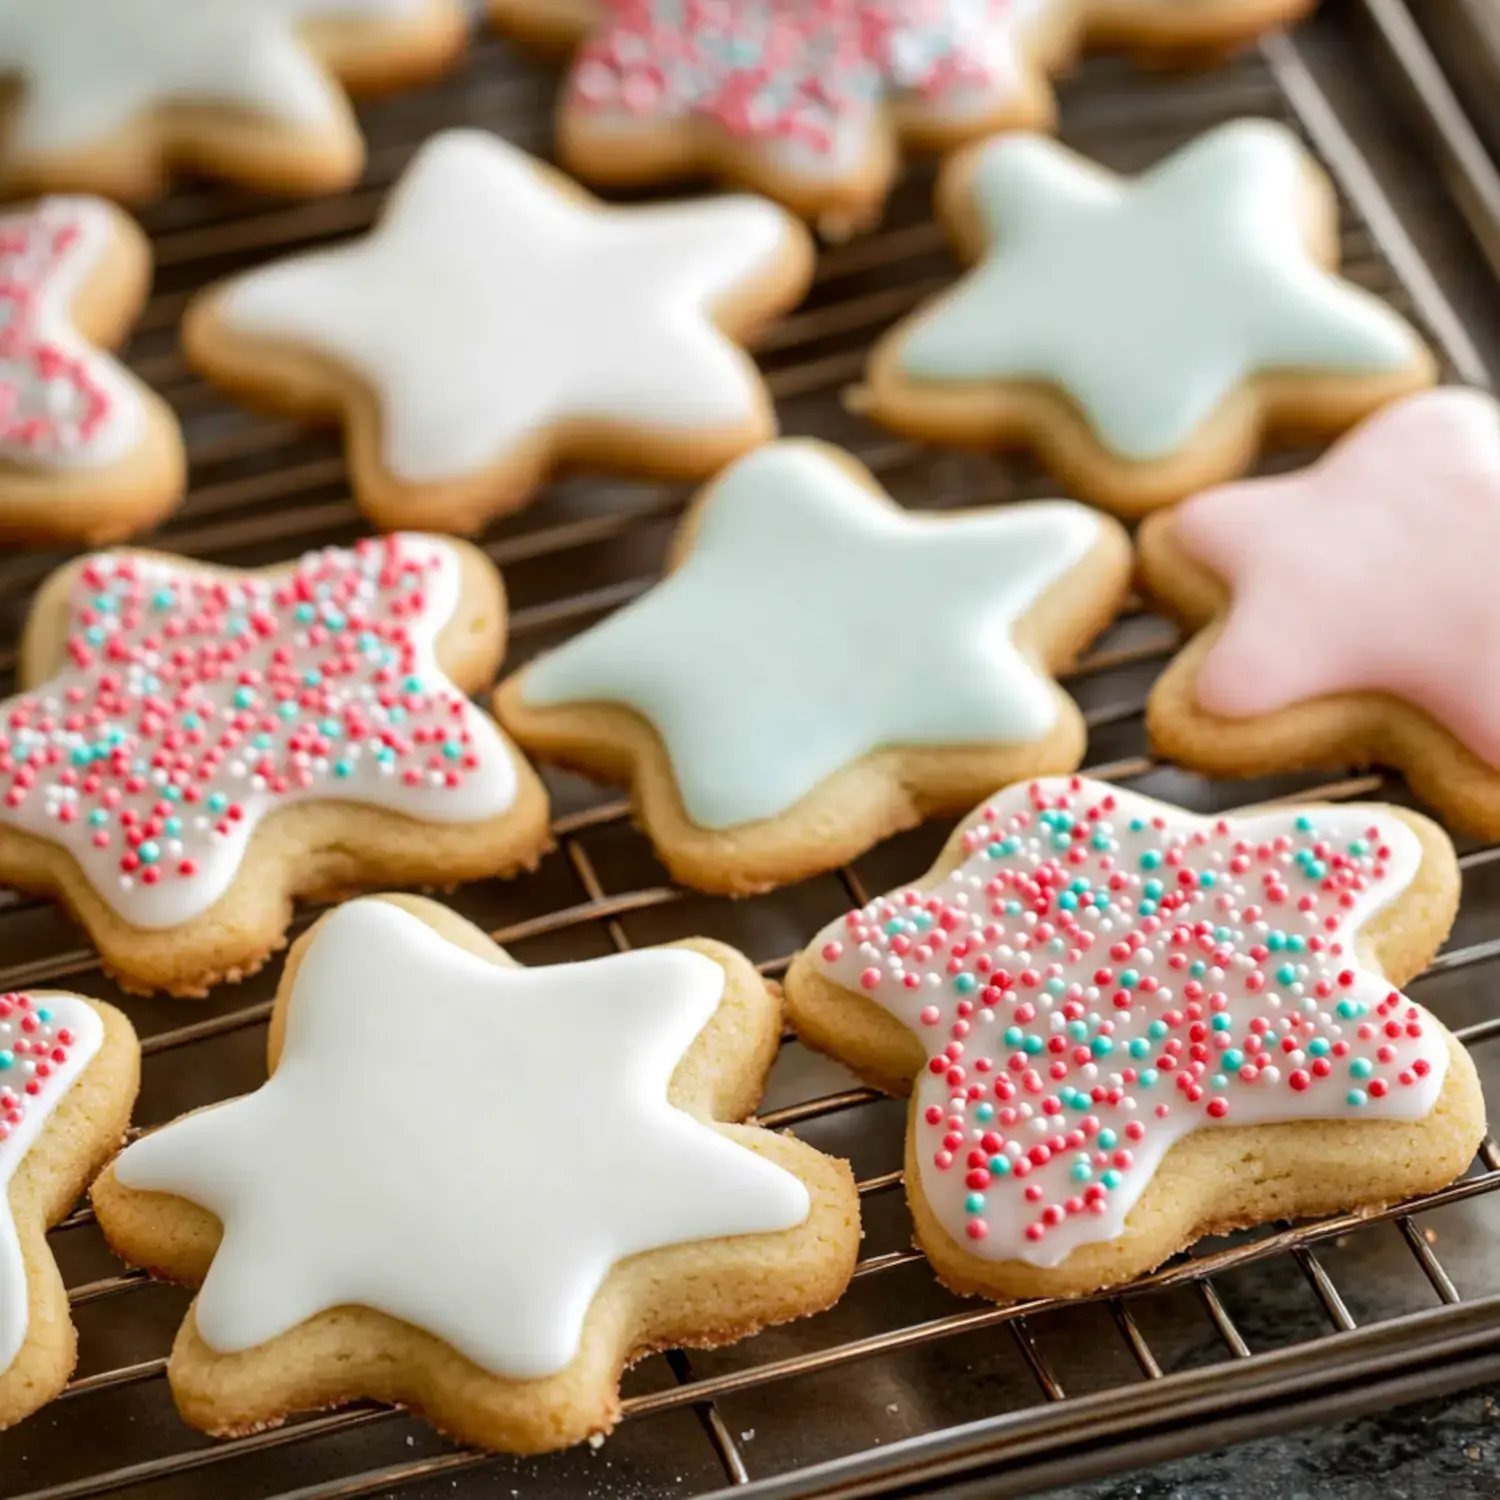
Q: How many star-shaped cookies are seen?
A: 12